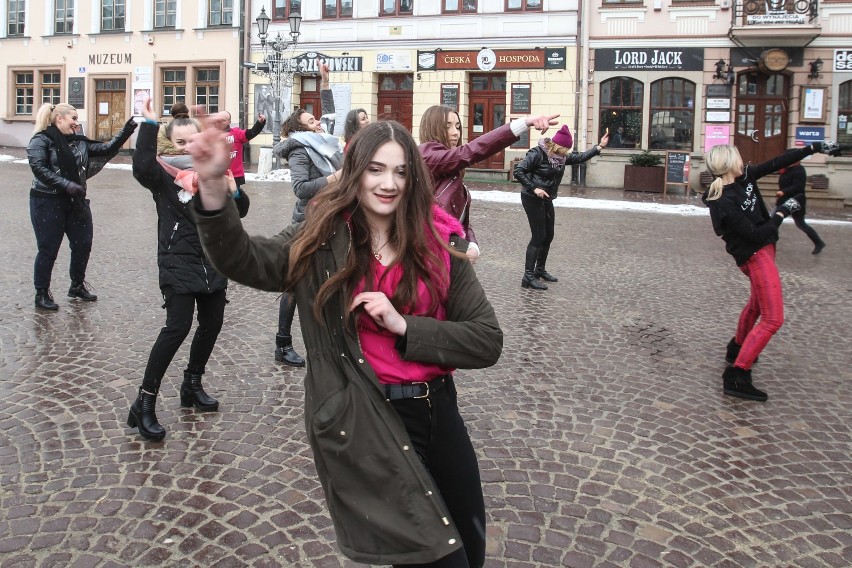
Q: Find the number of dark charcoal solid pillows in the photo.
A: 0